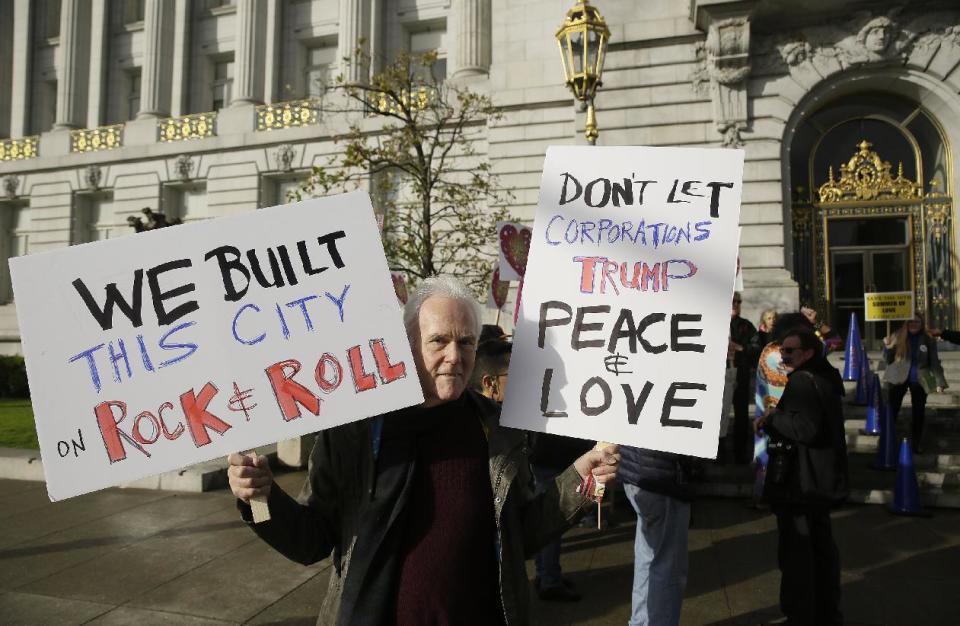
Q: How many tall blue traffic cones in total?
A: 5